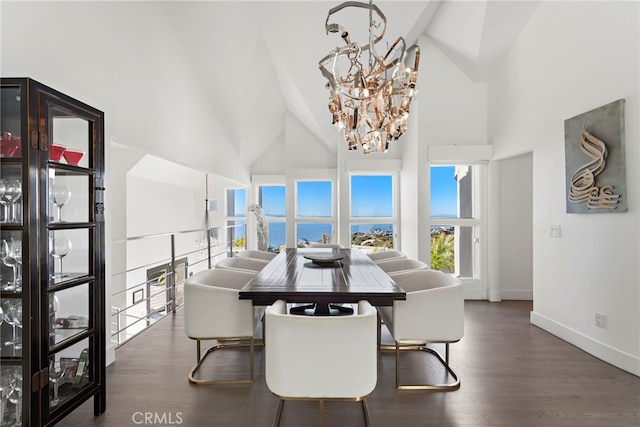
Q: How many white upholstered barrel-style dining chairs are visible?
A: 8